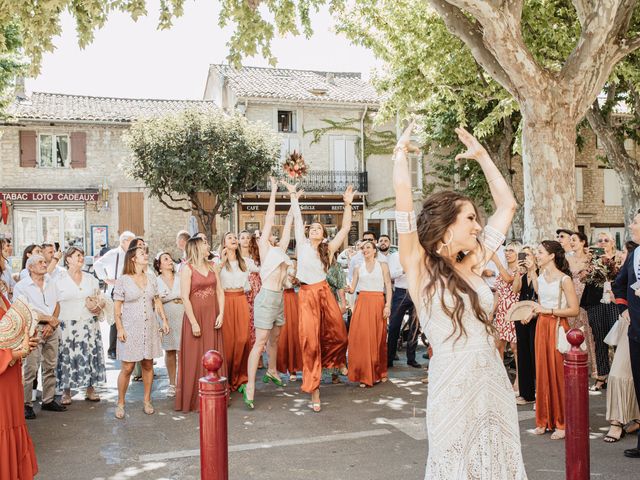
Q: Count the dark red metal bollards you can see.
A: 2